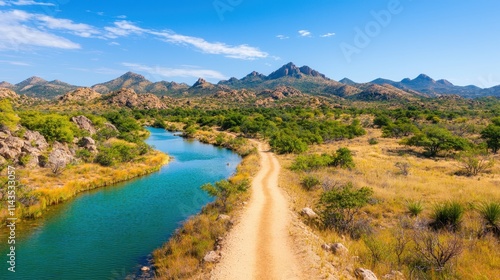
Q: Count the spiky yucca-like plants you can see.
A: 3